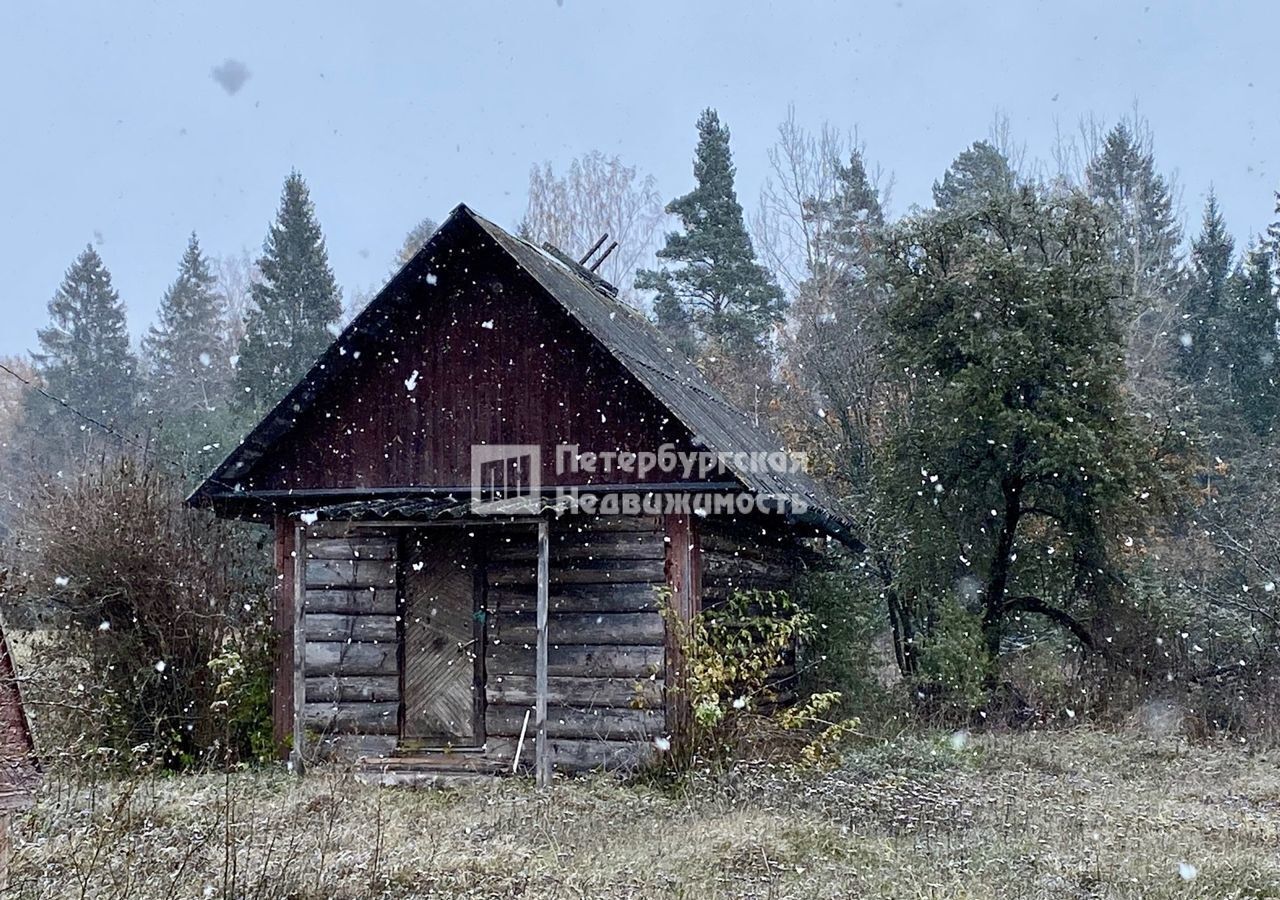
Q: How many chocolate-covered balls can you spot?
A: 0